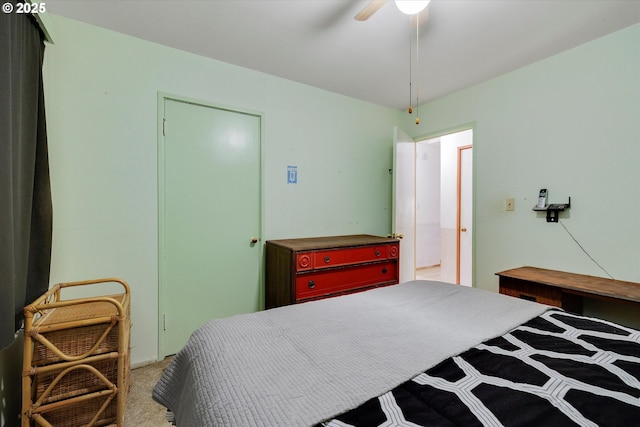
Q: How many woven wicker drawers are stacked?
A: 3